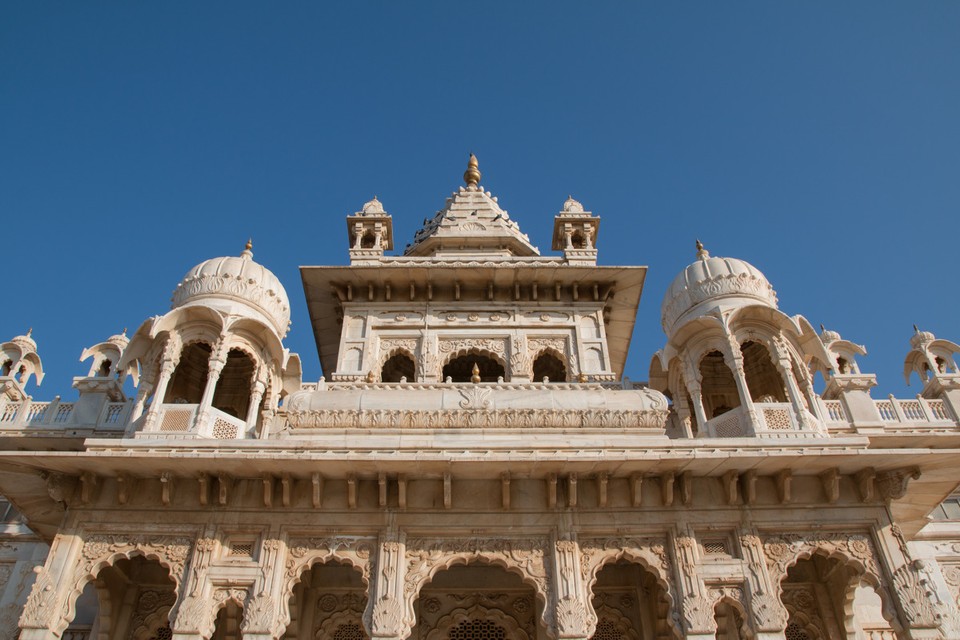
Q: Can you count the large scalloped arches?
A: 5